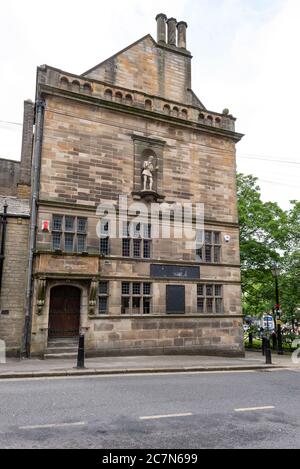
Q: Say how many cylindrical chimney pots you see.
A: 3